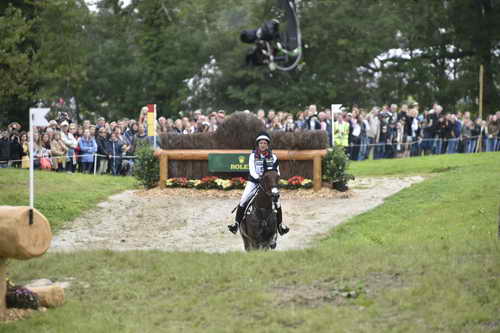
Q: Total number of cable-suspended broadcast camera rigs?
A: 1